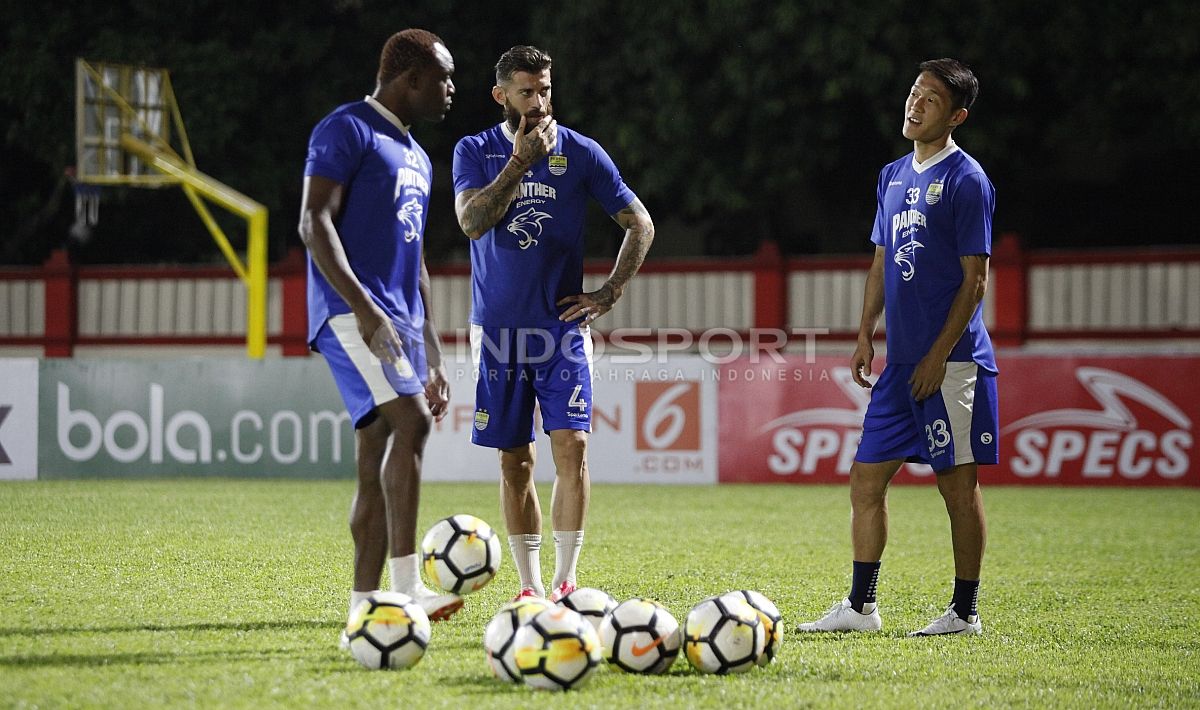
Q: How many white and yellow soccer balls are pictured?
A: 8